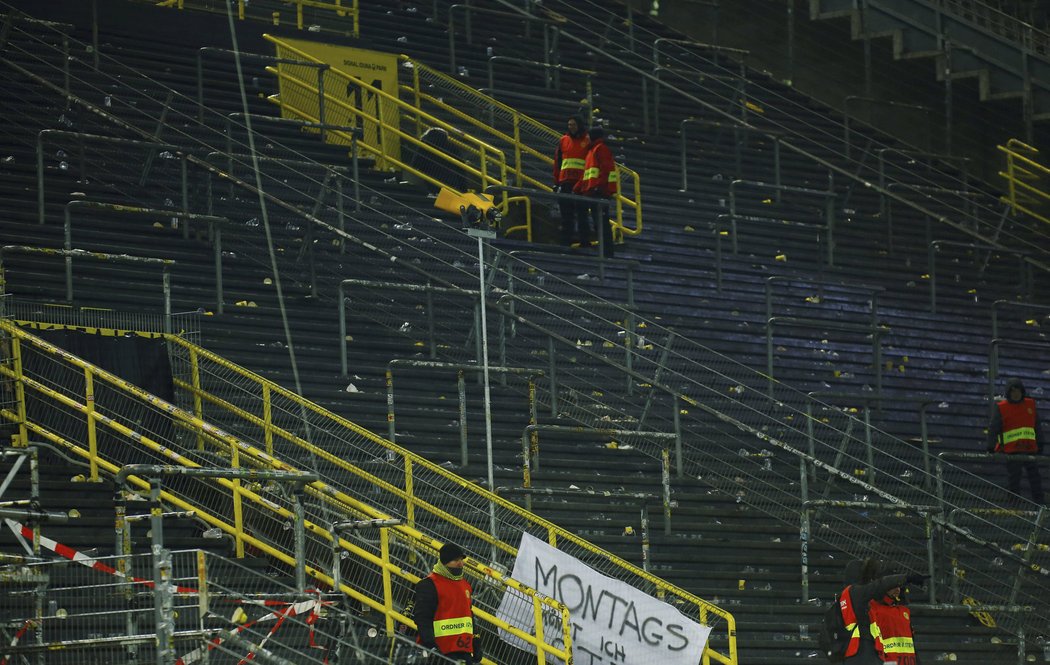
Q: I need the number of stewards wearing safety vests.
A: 6